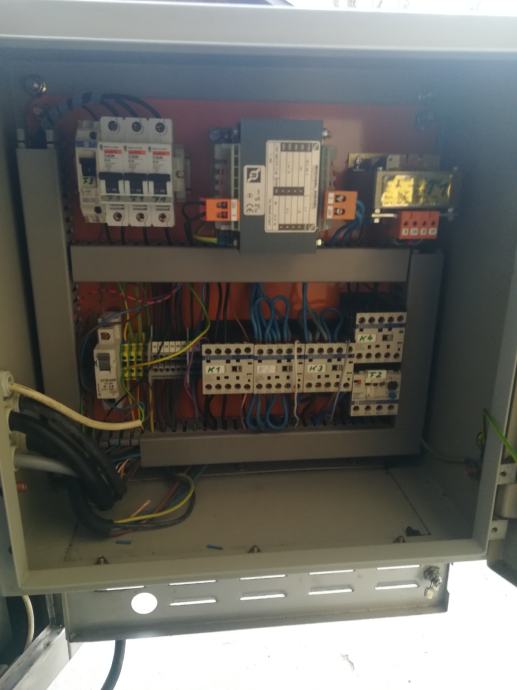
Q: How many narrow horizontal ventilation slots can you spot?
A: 9